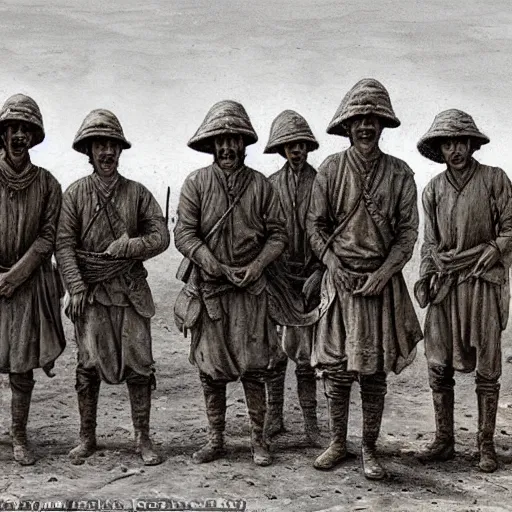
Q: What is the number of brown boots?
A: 11